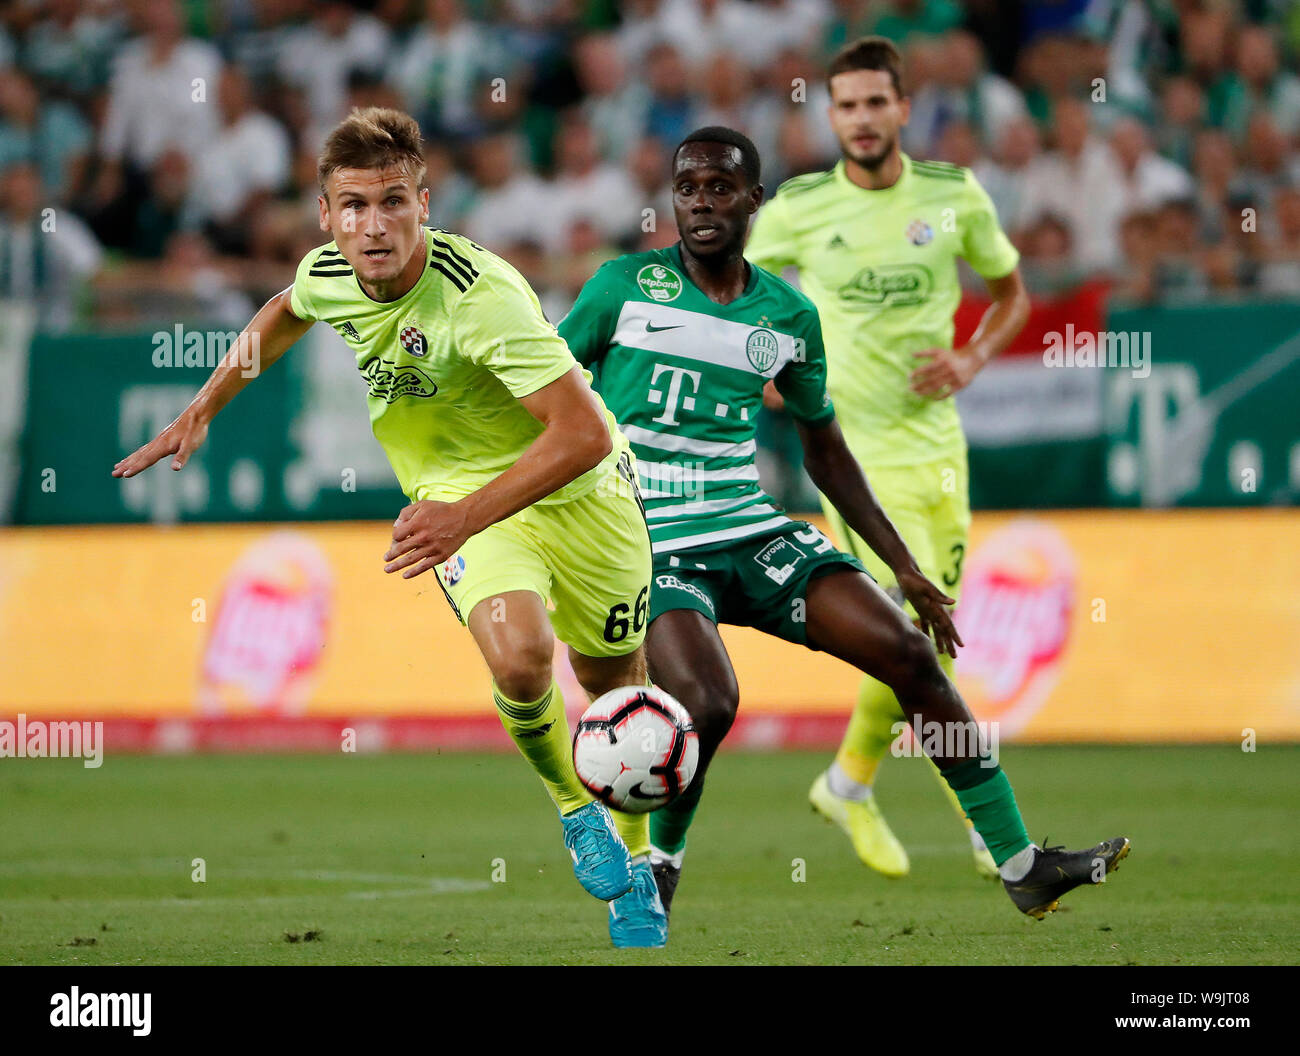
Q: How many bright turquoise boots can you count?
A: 2